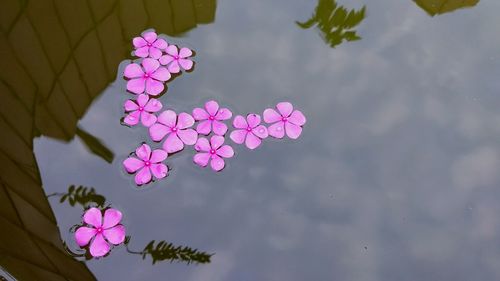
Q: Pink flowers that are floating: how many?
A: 11